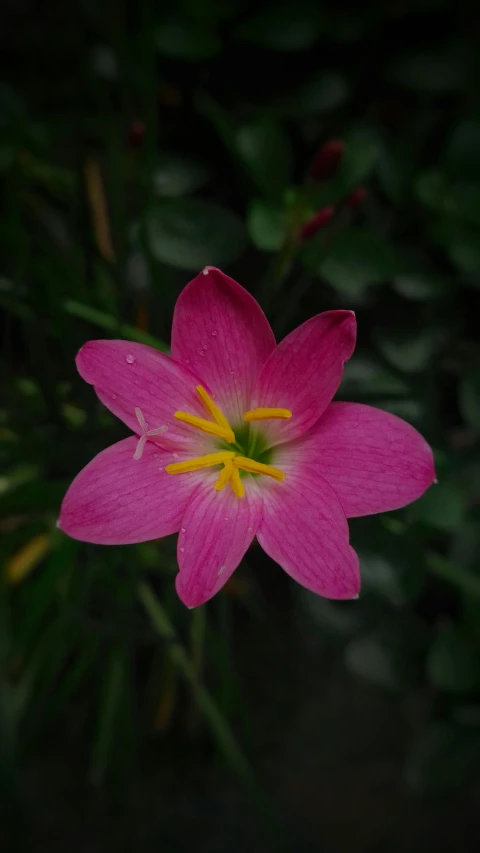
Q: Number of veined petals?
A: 7